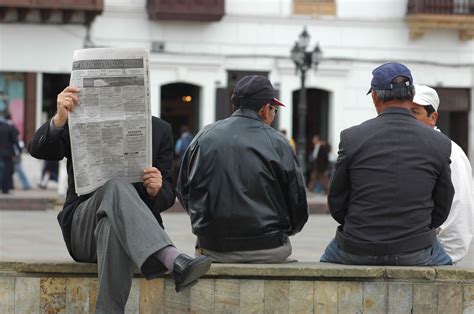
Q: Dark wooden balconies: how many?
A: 3